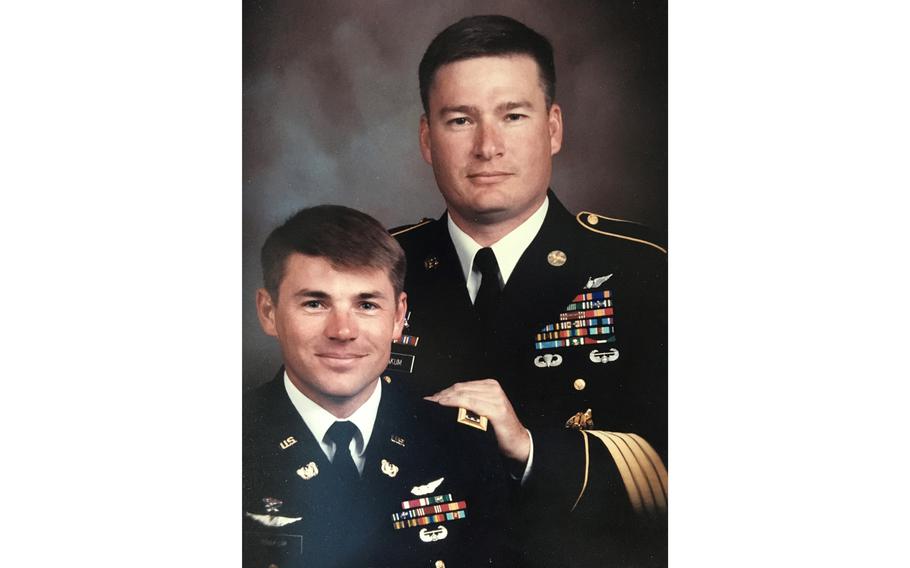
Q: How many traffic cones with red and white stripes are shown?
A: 0